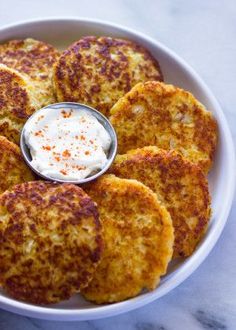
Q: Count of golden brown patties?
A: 8